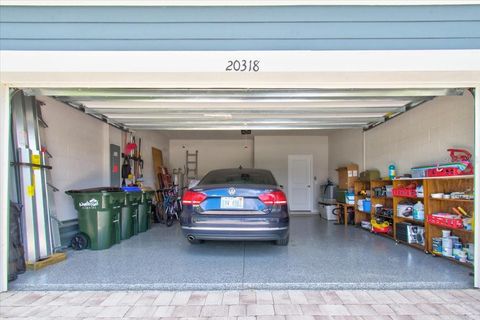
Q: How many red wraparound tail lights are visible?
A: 2